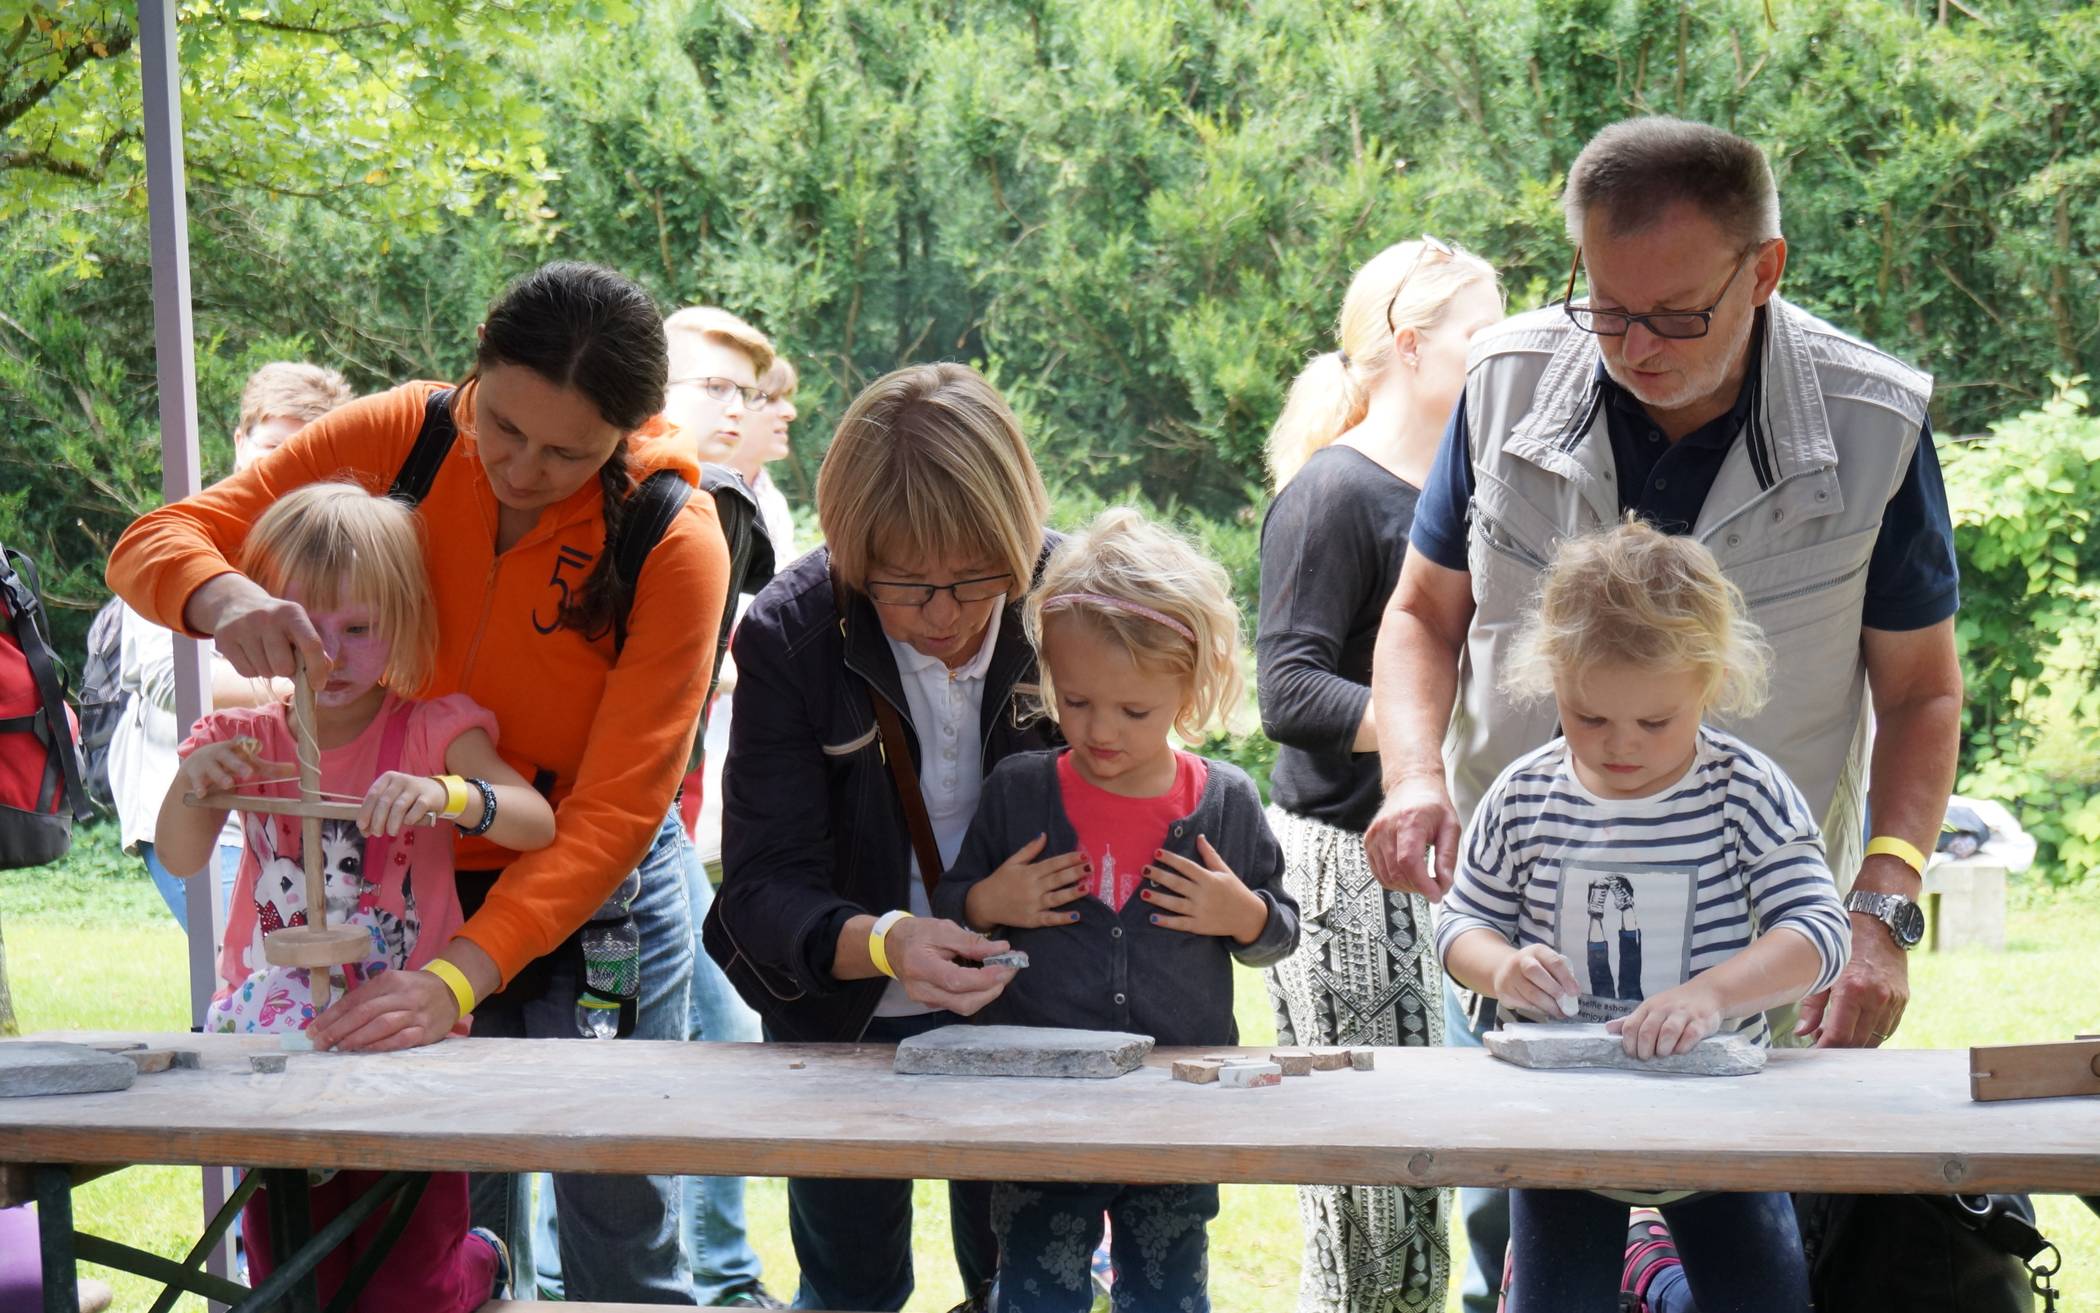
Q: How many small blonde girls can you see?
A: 3